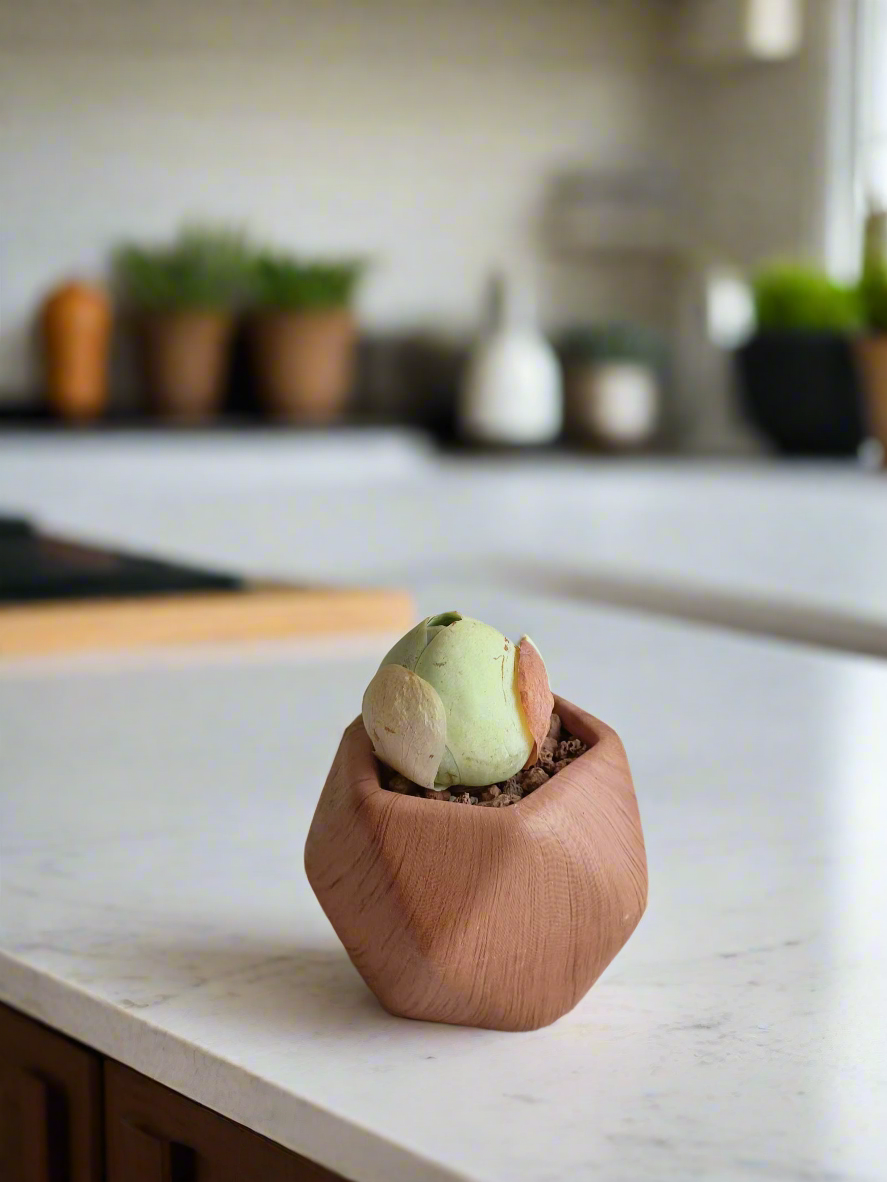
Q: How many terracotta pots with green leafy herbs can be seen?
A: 2